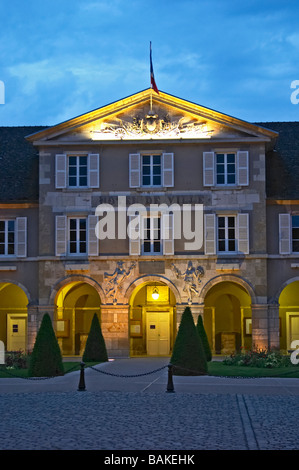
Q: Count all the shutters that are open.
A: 14